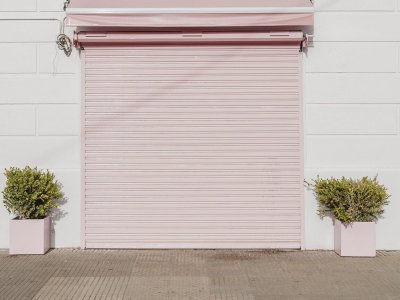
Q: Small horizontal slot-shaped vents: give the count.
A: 3